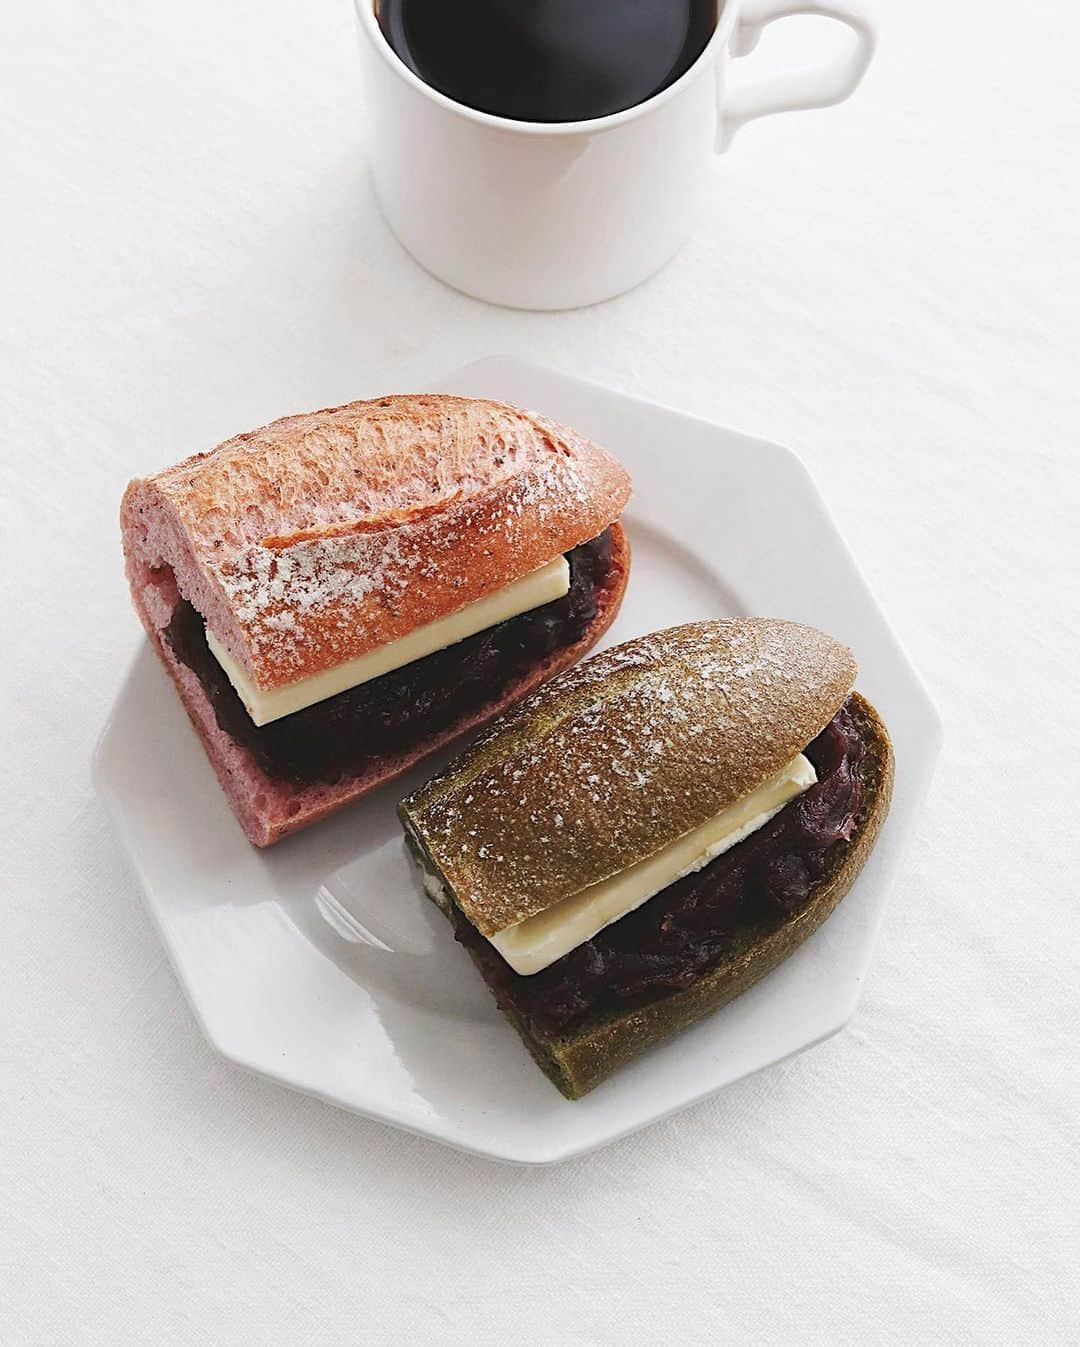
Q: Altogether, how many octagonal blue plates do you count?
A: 0